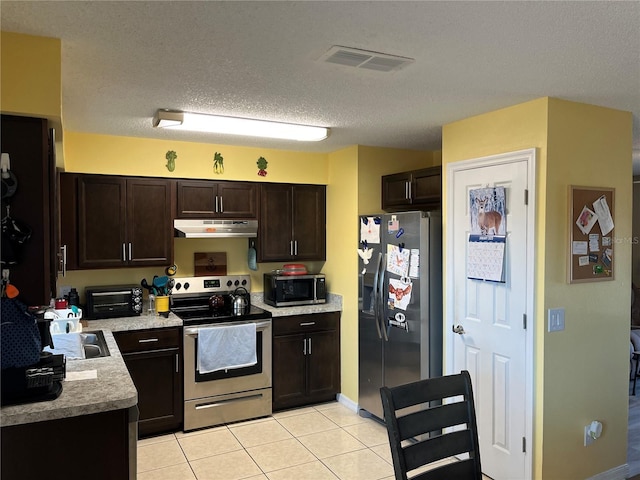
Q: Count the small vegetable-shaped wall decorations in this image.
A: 3